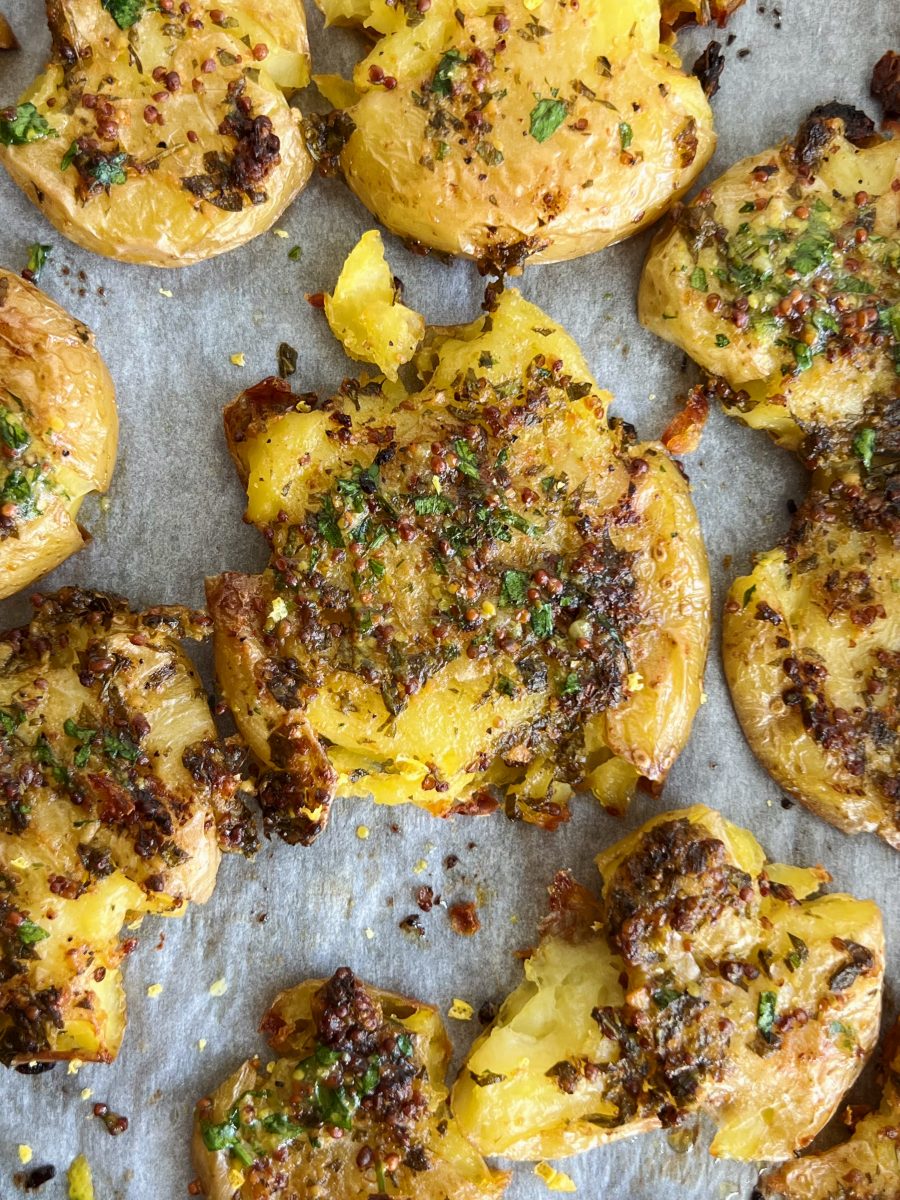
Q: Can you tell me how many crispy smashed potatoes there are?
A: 10